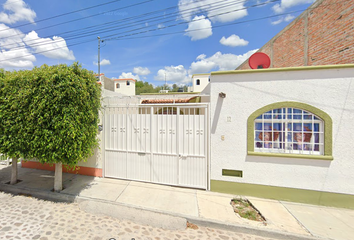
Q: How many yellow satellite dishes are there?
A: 0